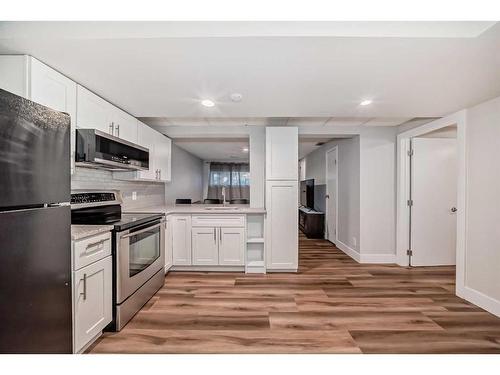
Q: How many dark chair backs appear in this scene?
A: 3